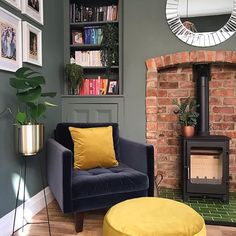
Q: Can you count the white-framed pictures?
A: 4